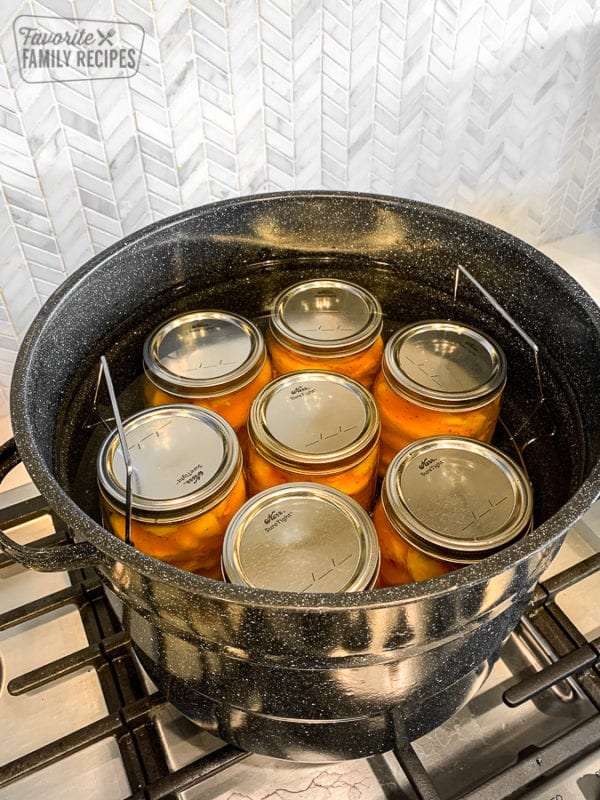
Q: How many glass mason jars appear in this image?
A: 7